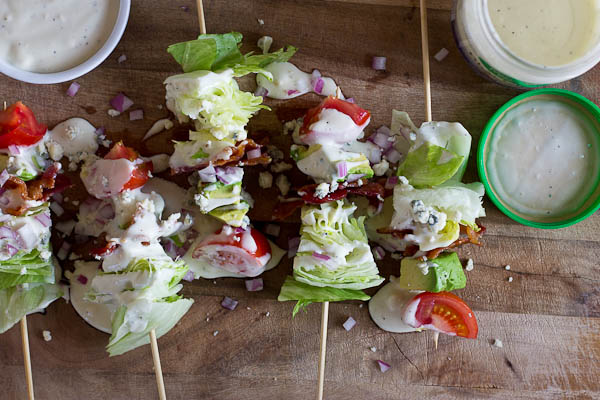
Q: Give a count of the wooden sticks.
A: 5